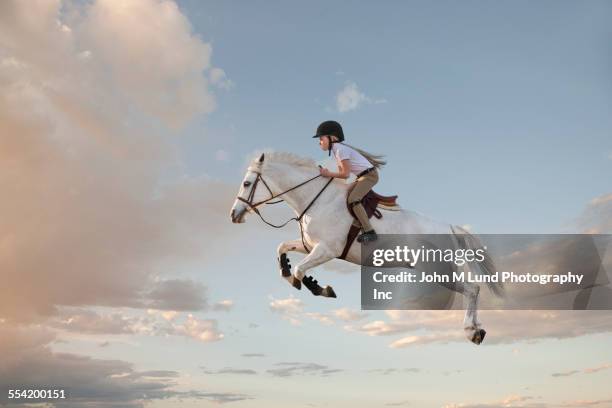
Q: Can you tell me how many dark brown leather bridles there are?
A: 1